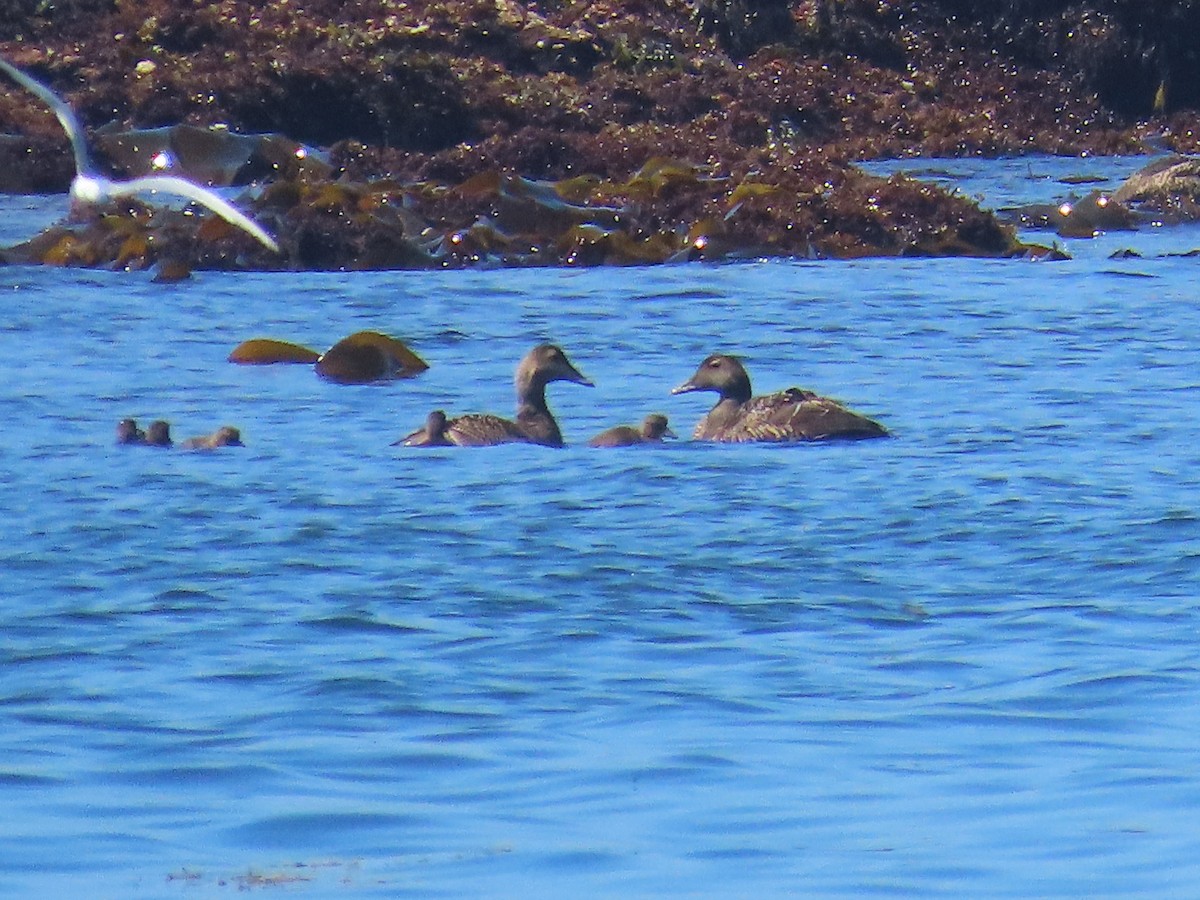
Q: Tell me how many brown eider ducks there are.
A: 7